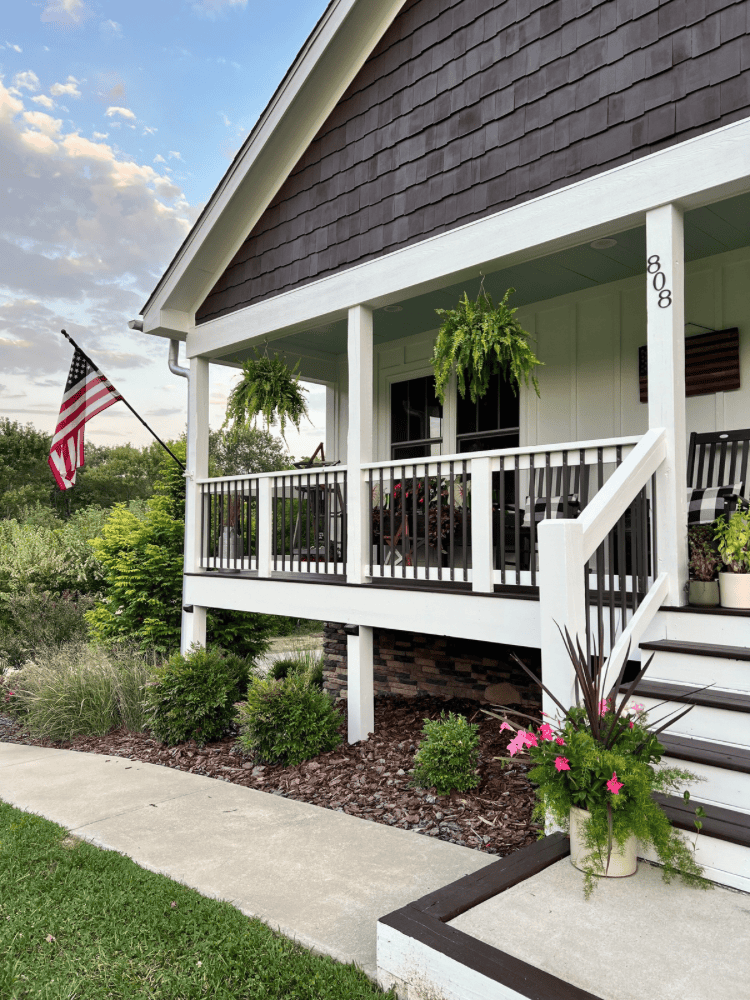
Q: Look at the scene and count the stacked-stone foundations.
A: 1